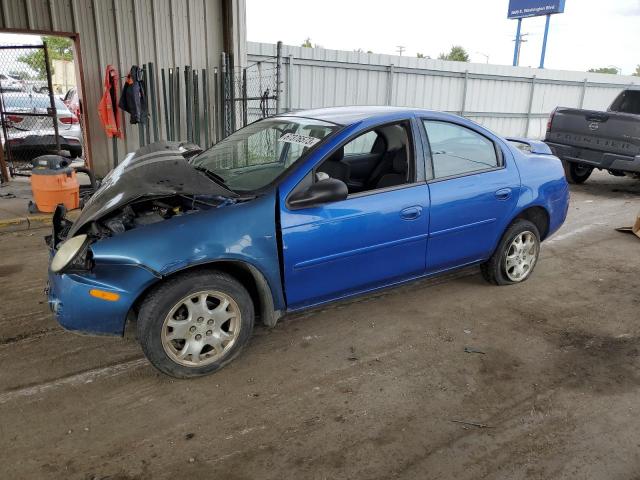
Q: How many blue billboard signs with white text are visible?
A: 1